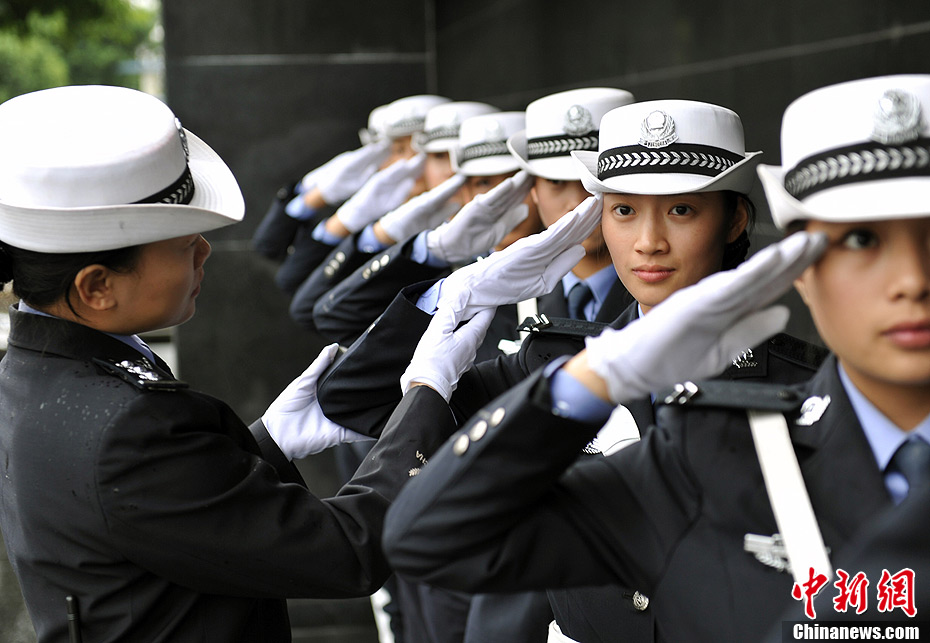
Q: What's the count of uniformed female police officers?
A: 8